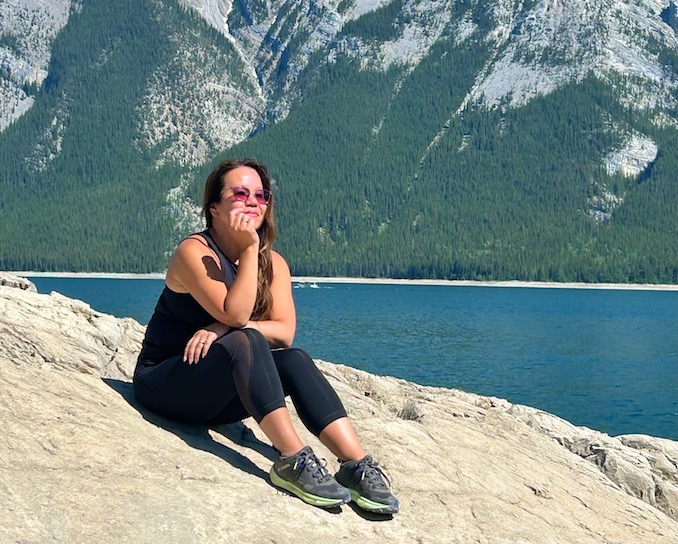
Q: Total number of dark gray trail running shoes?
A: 2